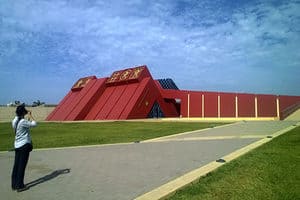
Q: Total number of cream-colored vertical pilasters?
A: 6